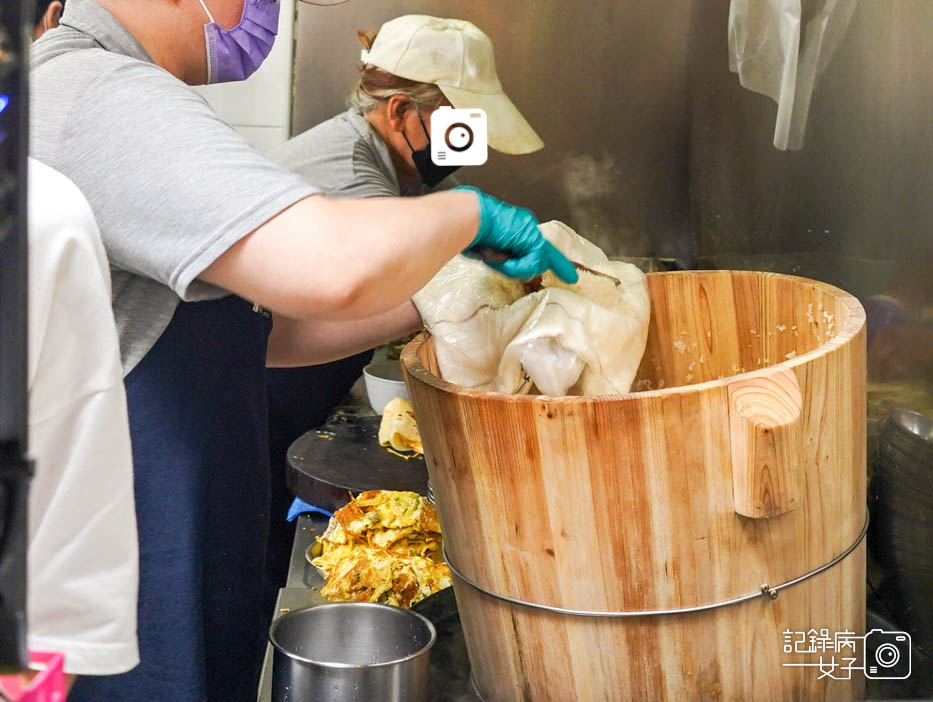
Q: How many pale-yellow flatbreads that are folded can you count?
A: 1